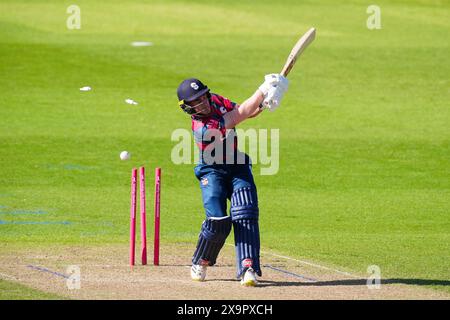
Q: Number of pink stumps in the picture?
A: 3